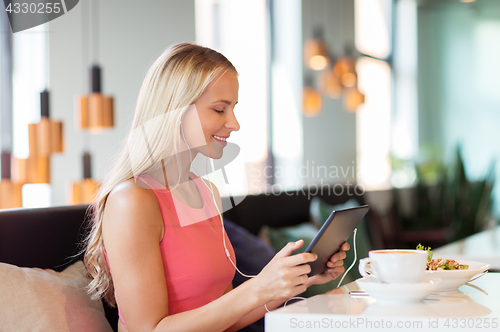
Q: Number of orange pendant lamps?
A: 10